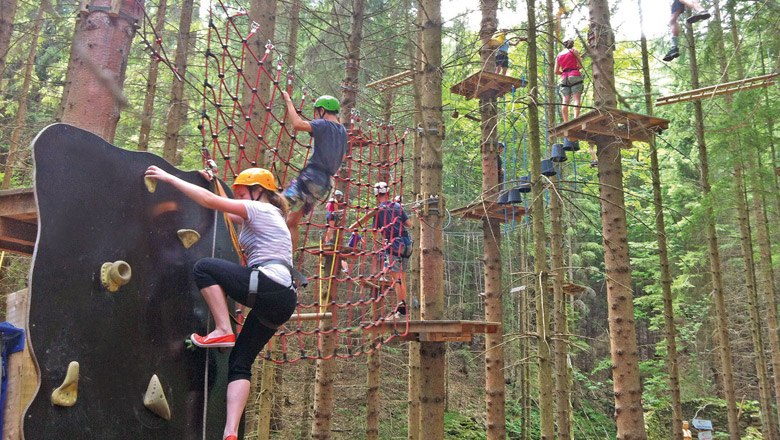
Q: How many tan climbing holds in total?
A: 5